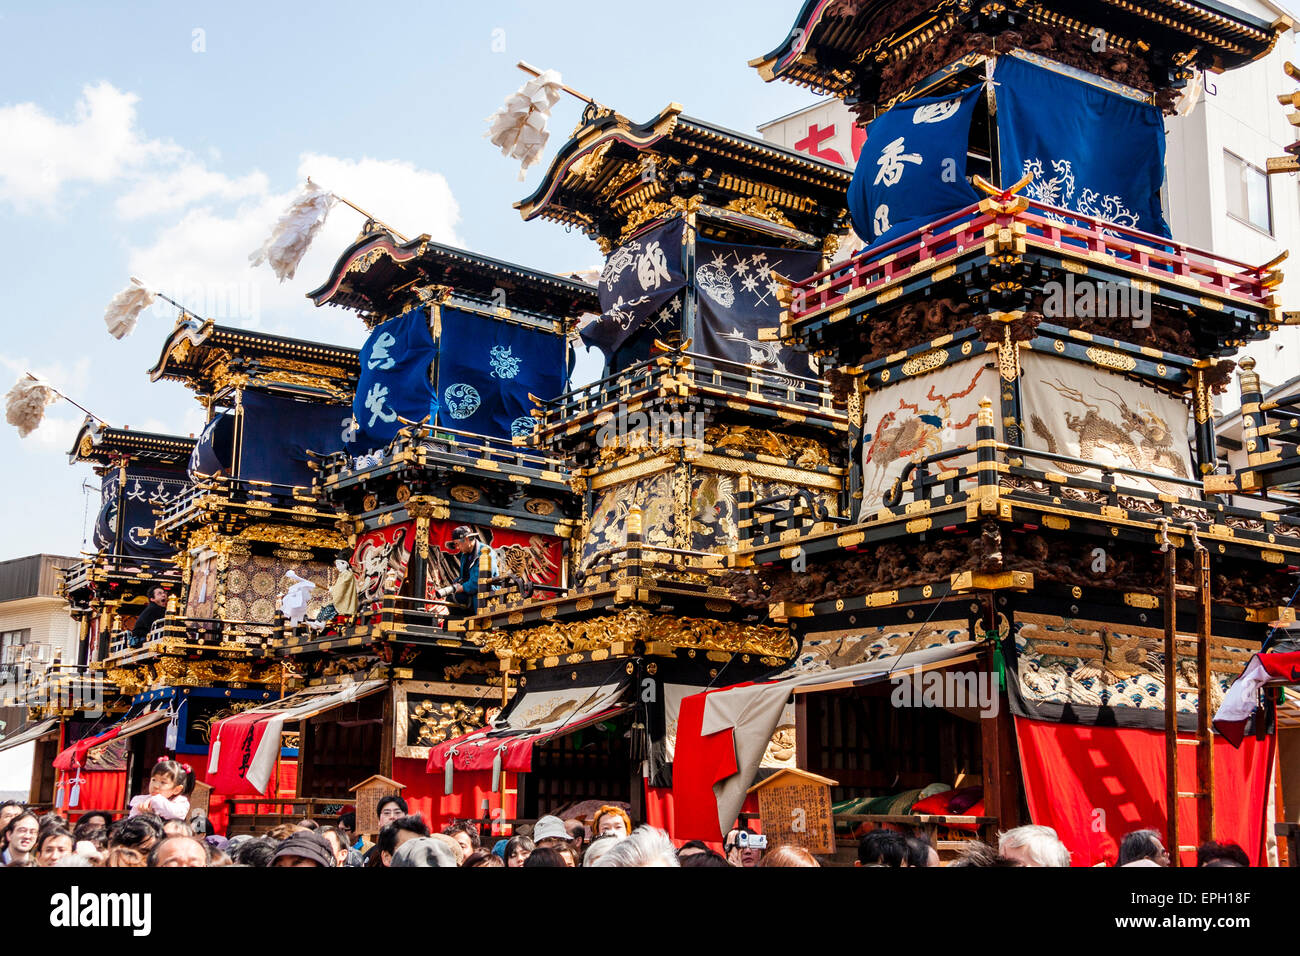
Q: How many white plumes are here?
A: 4